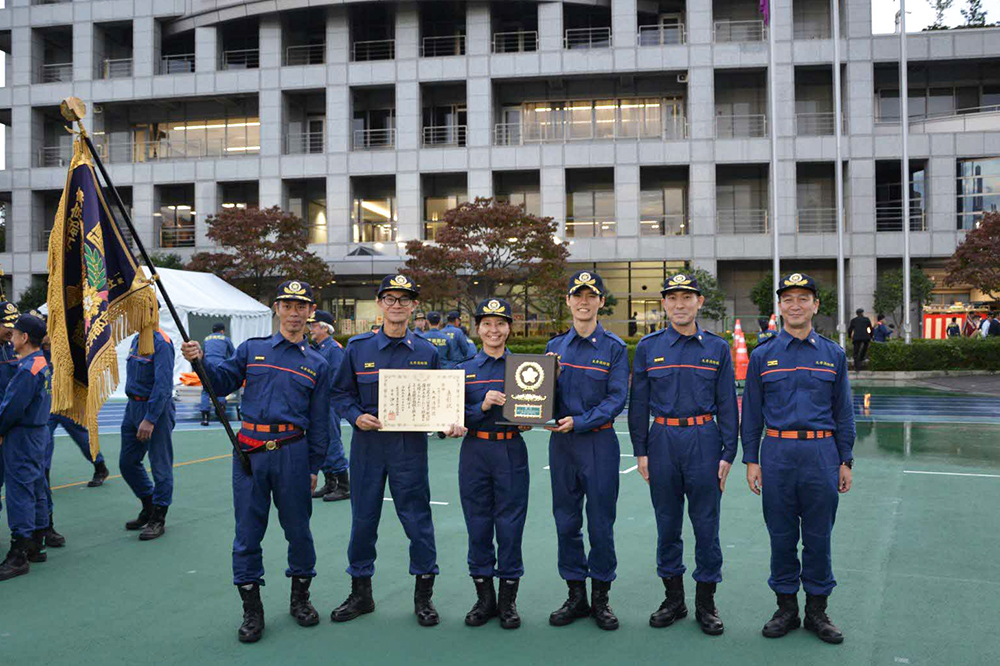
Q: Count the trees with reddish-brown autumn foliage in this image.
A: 3